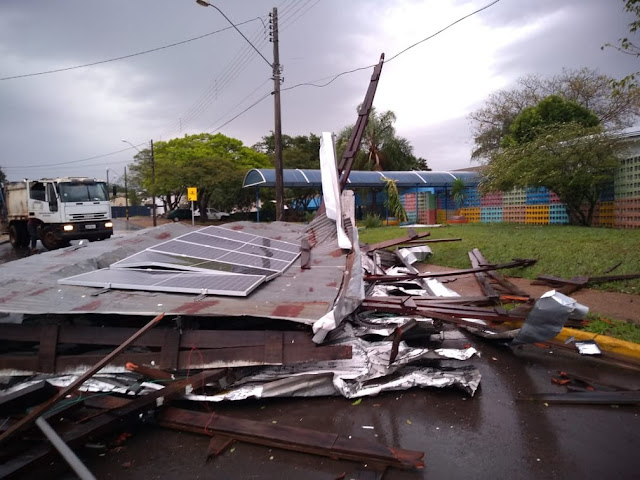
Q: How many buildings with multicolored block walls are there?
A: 1